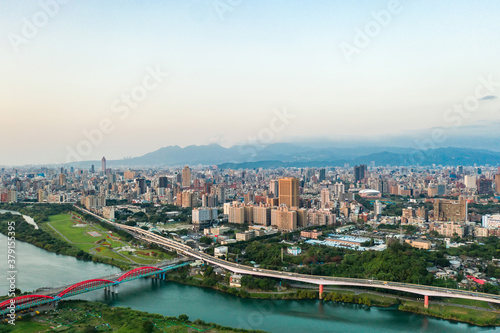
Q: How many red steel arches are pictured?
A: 3